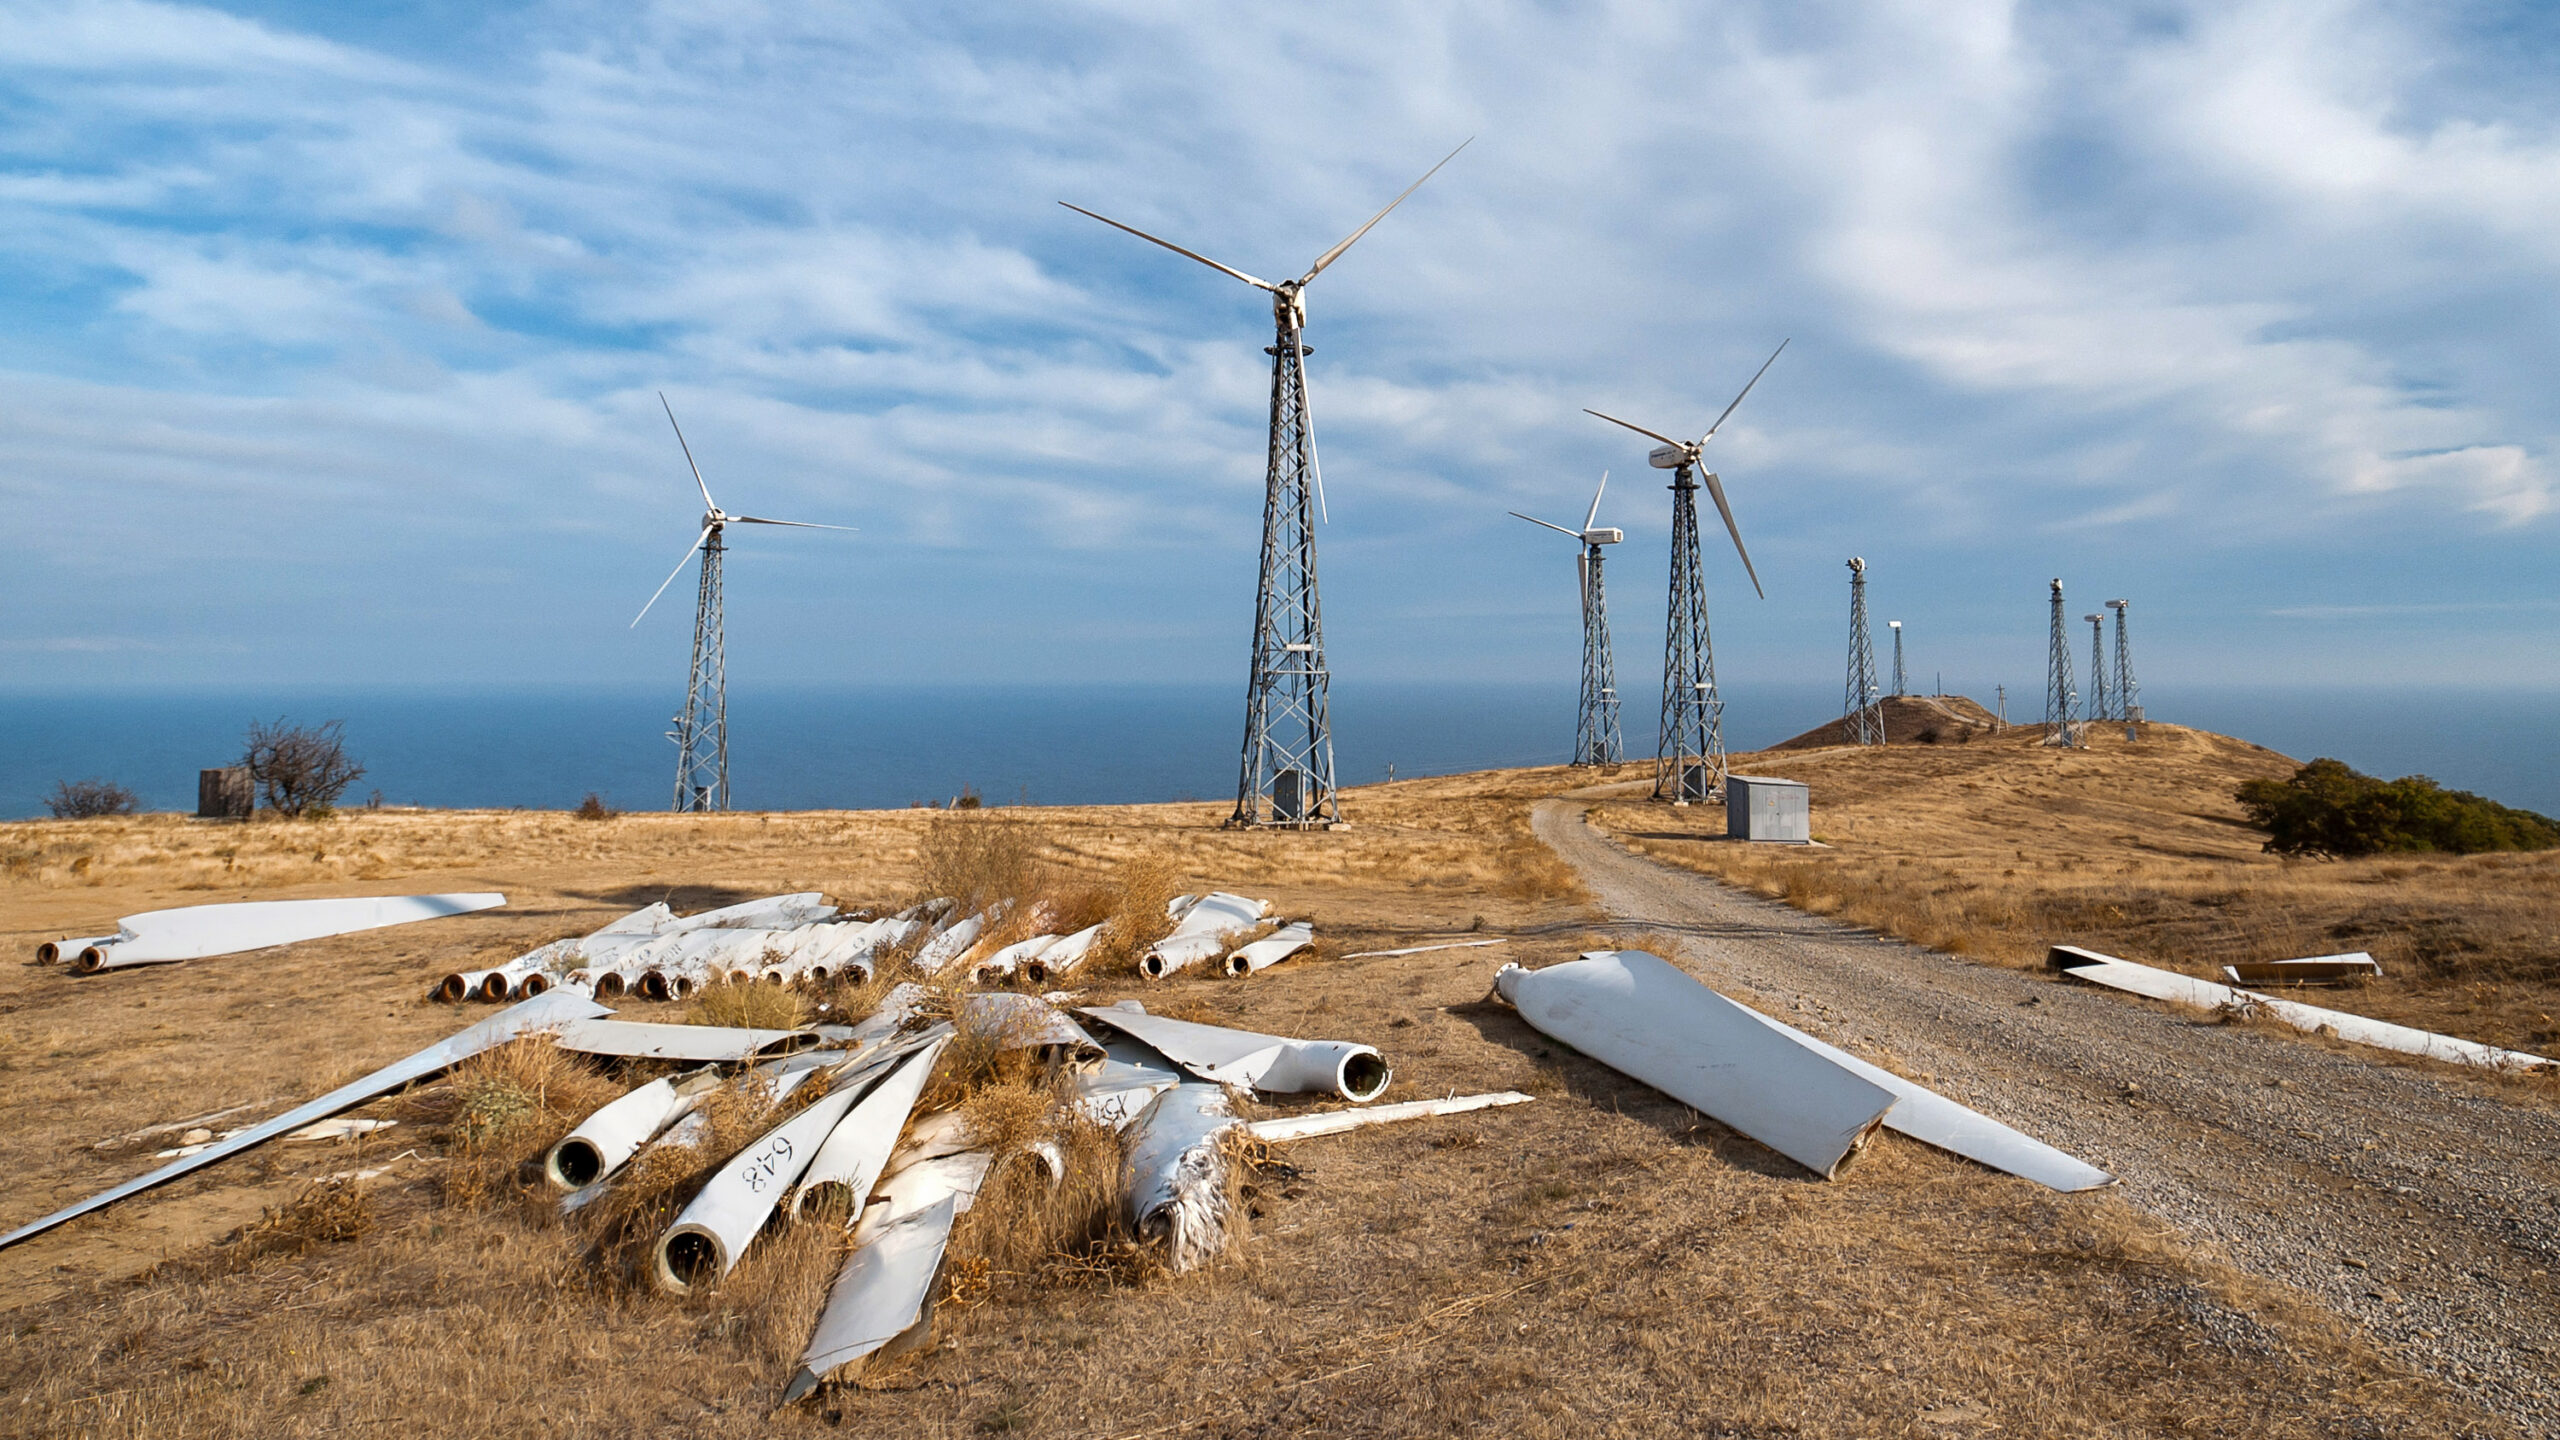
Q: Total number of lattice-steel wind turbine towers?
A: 9